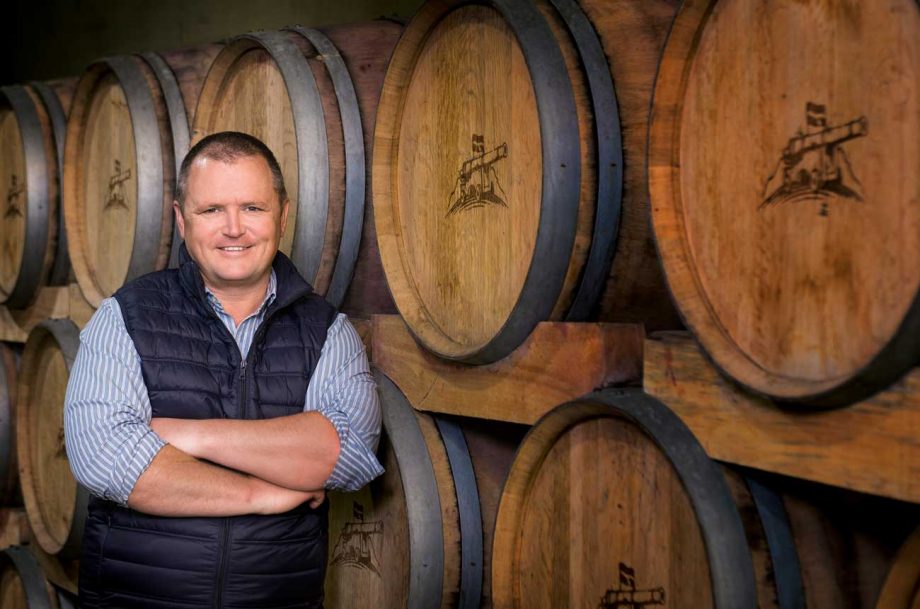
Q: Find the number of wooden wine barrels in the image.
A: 11